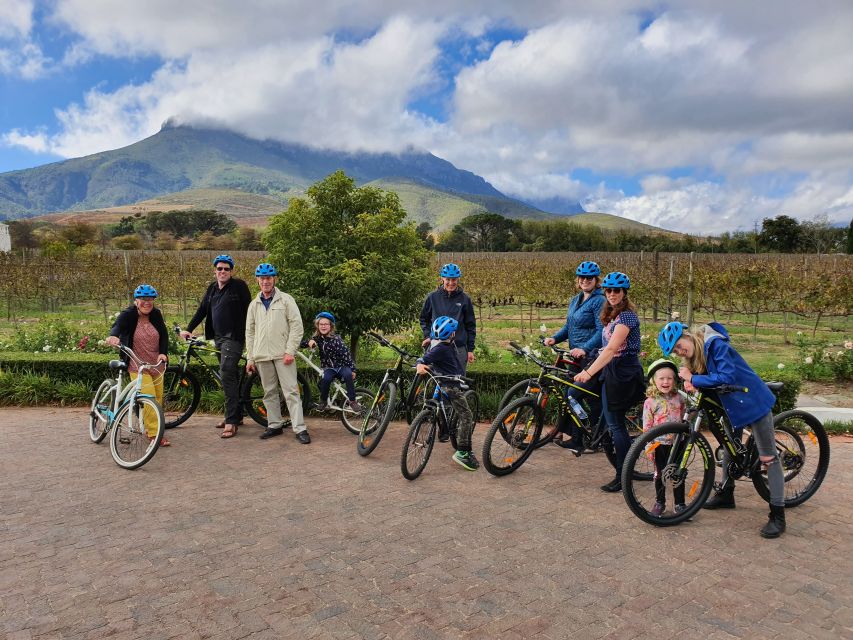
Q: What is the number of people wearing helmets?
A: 10